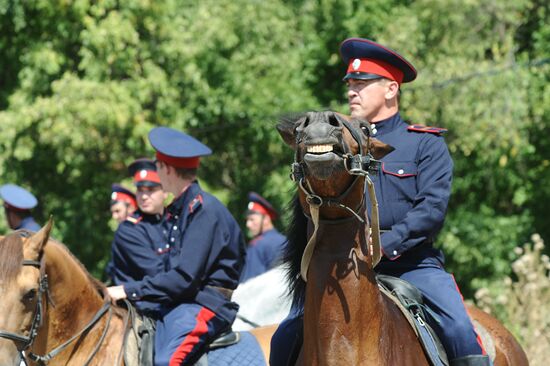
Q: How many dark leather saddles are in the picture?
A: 2